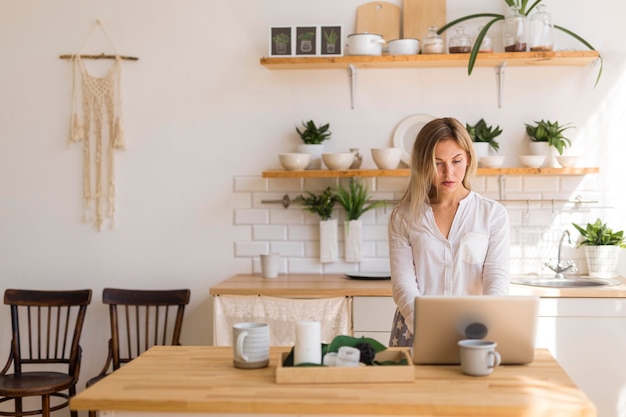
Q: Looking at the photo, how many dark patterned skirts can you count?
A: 1